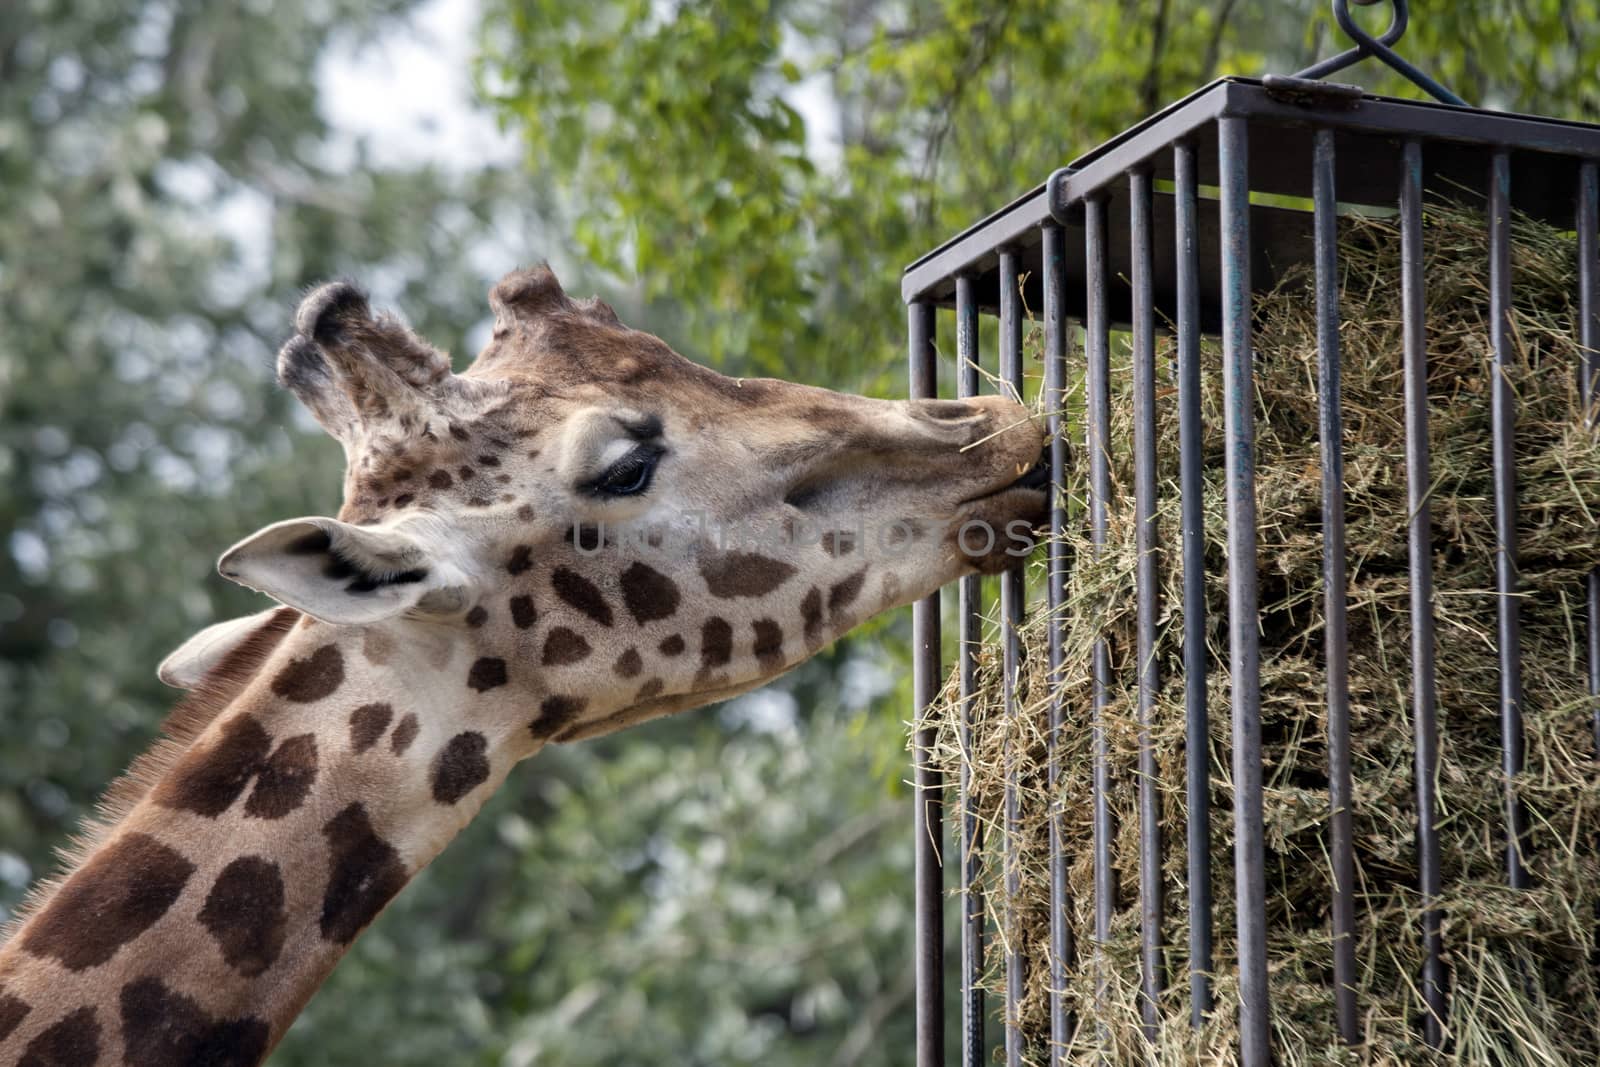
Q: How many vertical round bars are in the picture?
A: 12